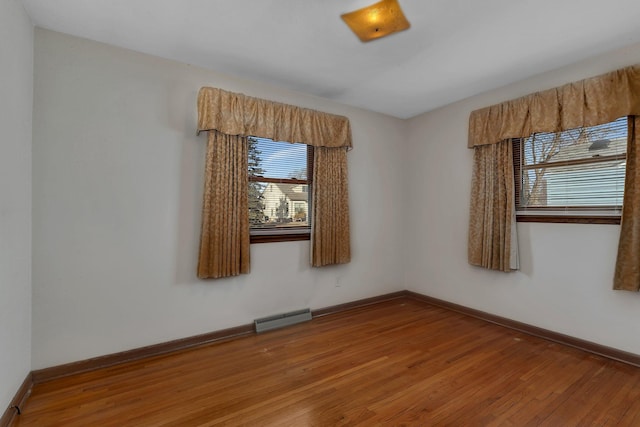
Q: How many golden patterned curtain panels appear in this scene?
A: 4